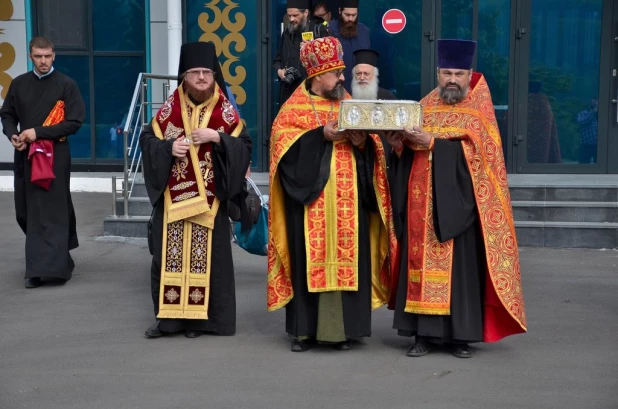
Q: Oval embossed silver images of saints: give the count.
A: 3